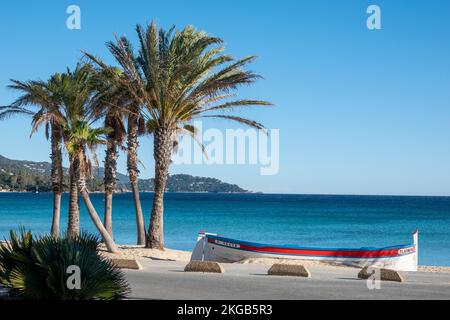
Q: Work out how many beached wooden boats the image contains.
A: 1